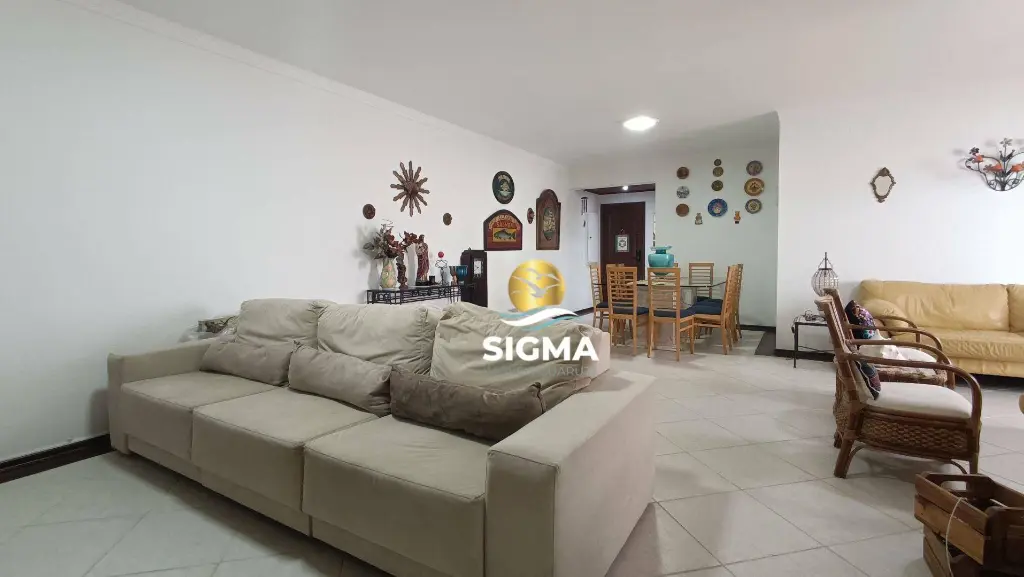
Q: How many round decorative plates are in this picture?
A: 10